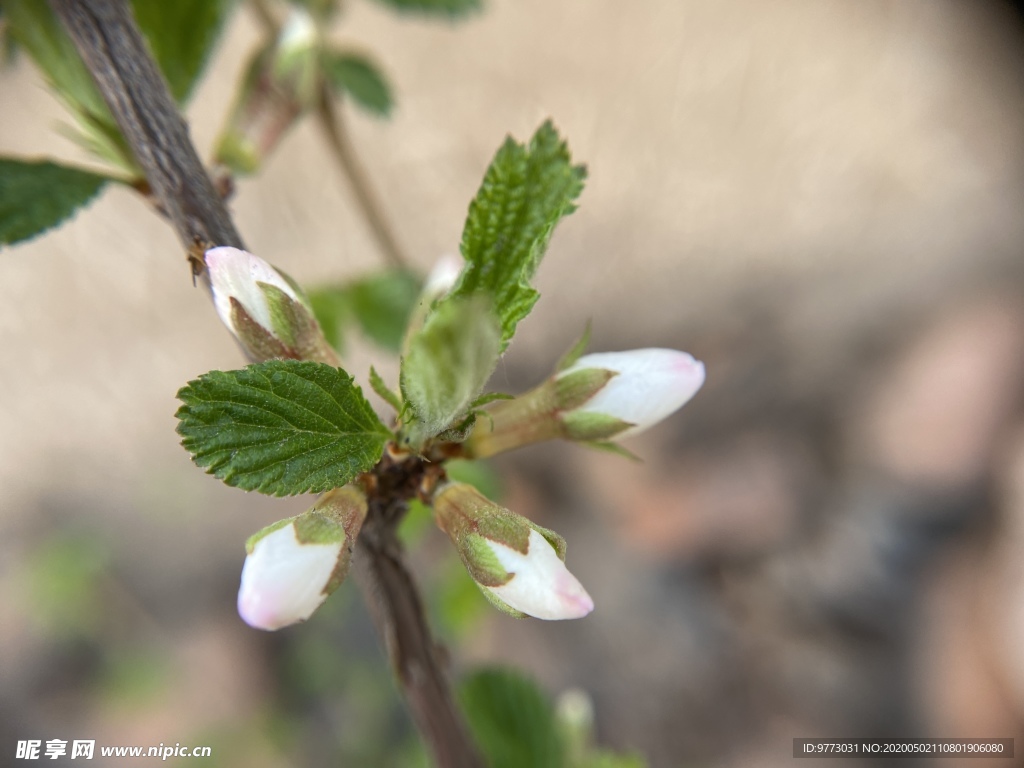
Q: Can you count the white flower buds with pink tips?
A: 4